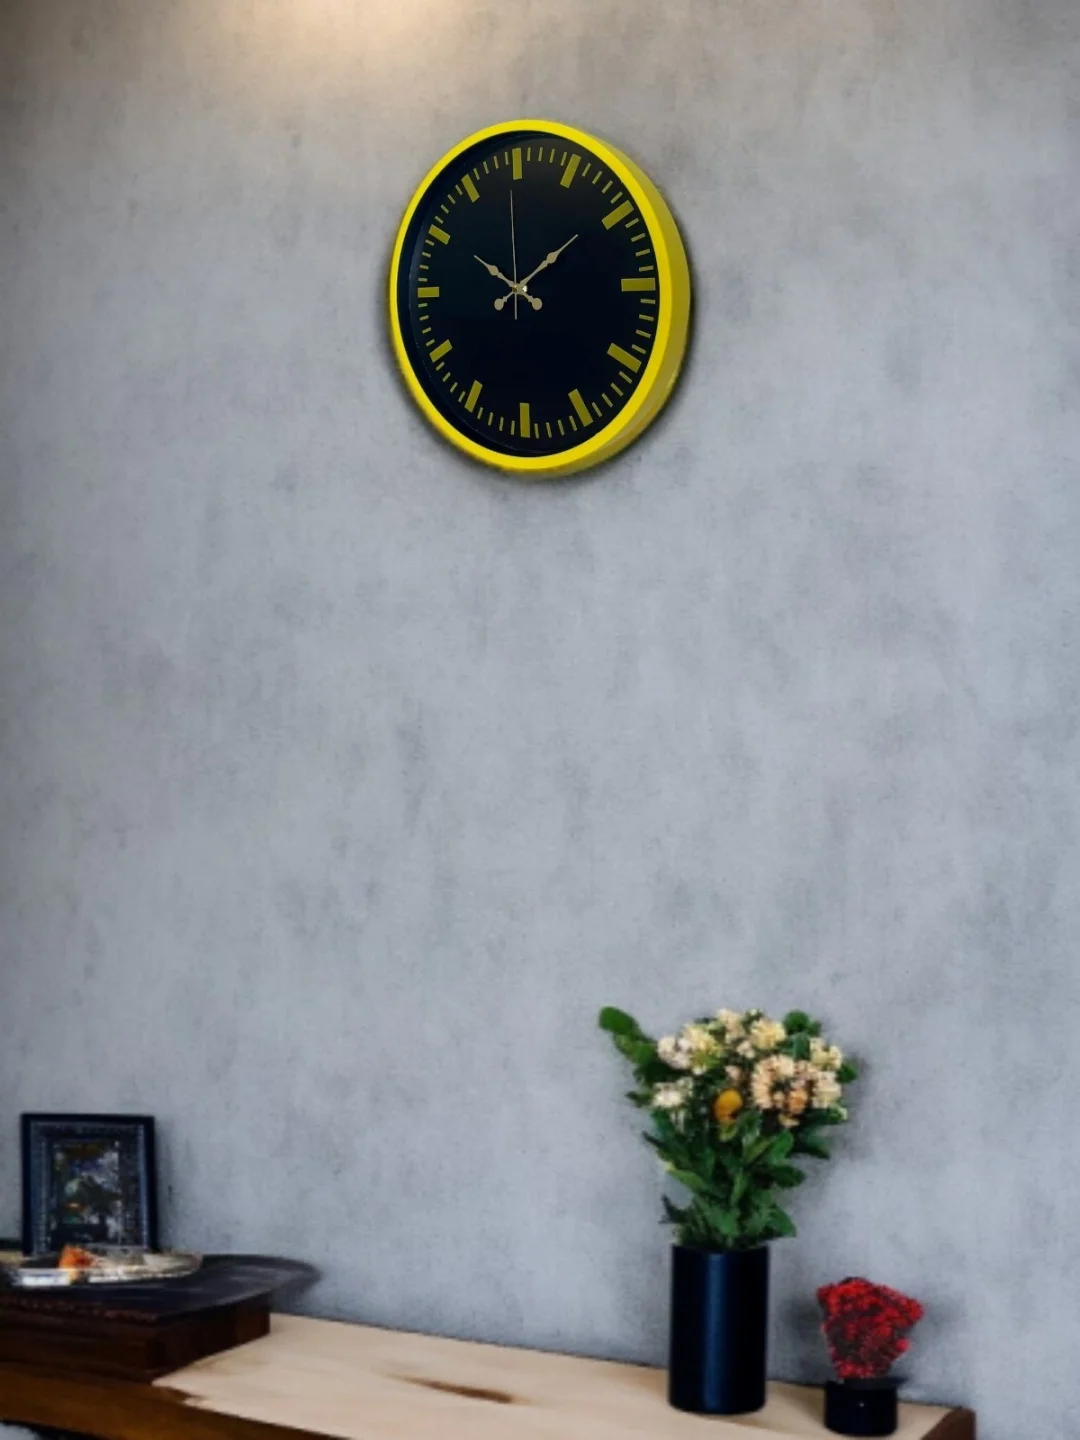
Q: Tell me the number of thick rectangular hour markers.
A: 12